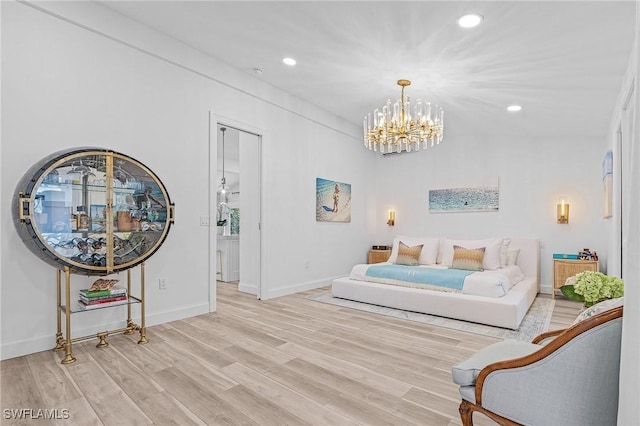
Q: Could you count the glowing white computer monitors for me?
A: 0